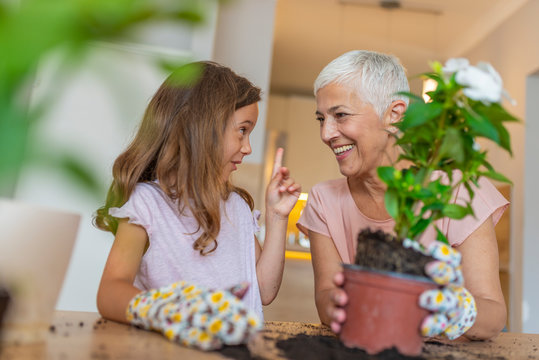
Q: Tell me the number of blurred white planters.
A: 1